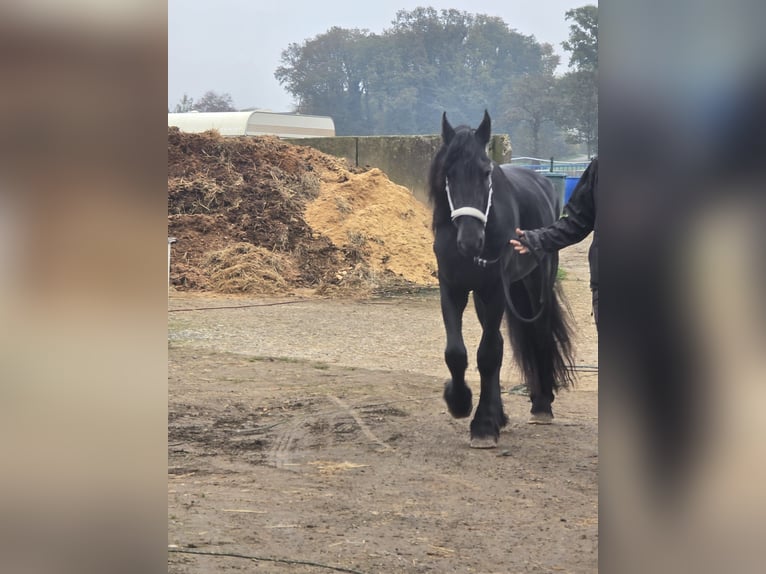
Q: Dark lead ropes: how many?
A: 1